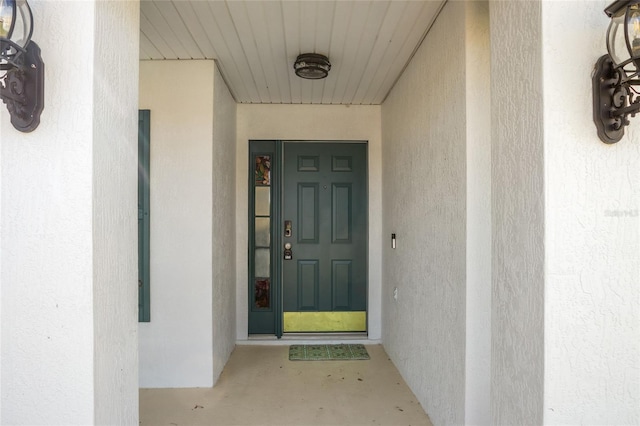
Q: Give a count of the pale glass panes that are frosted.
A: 3